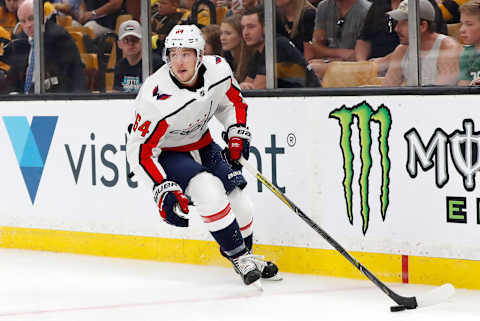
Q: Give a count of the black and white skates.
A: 2